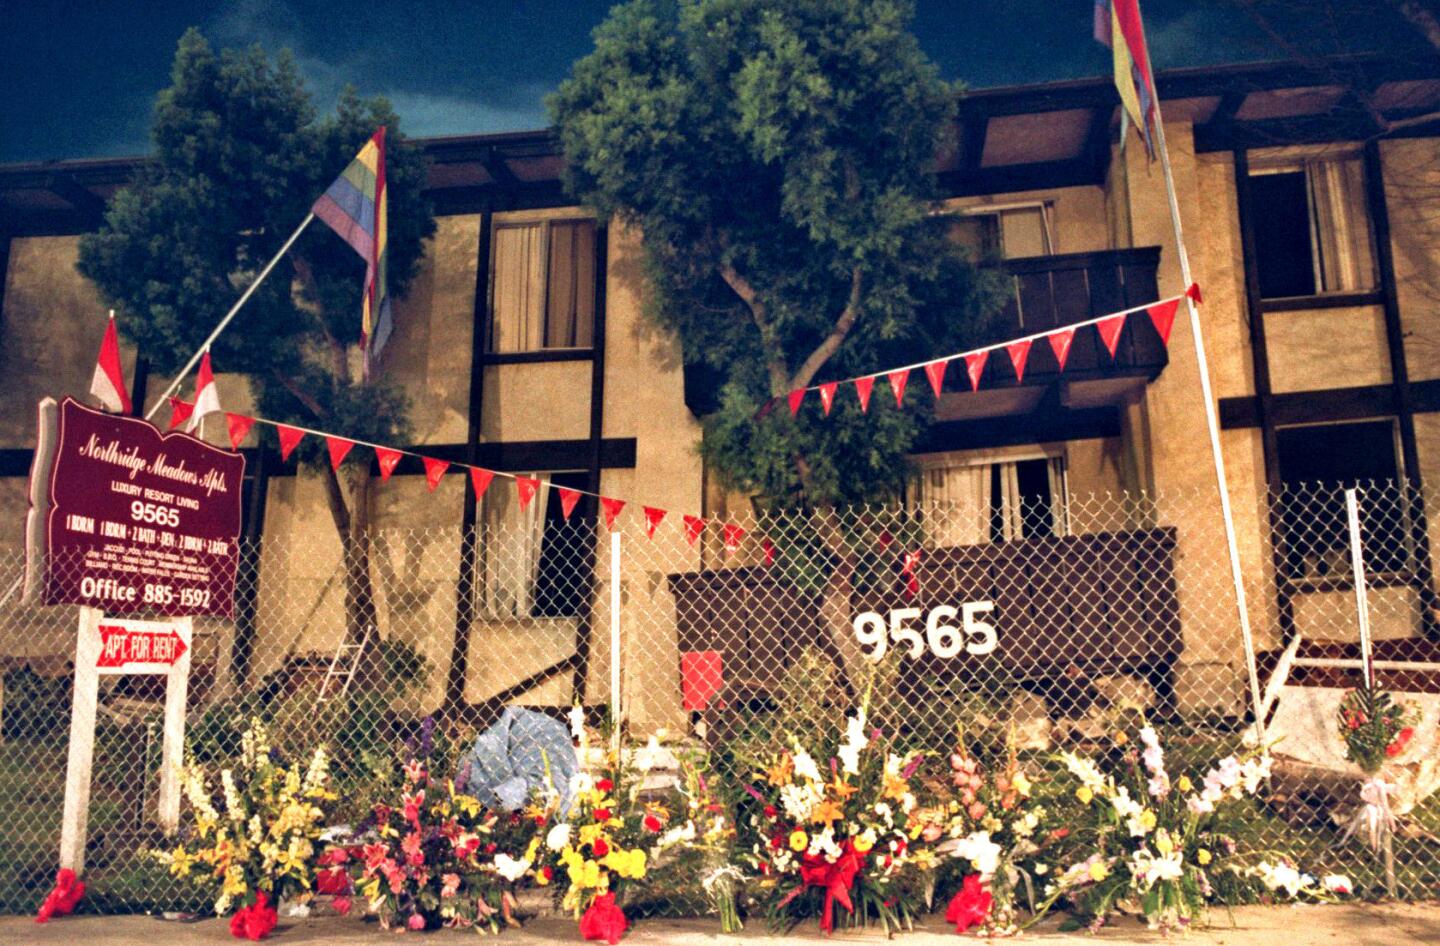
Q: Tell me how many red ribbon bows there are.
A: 5